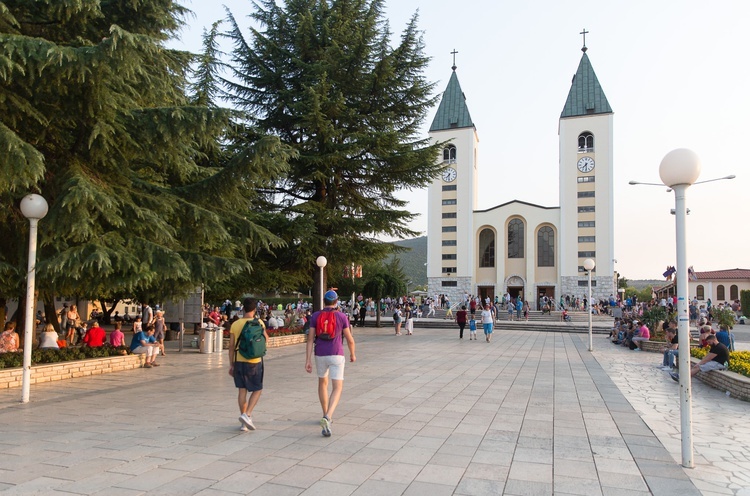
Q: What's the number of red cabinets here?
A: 0